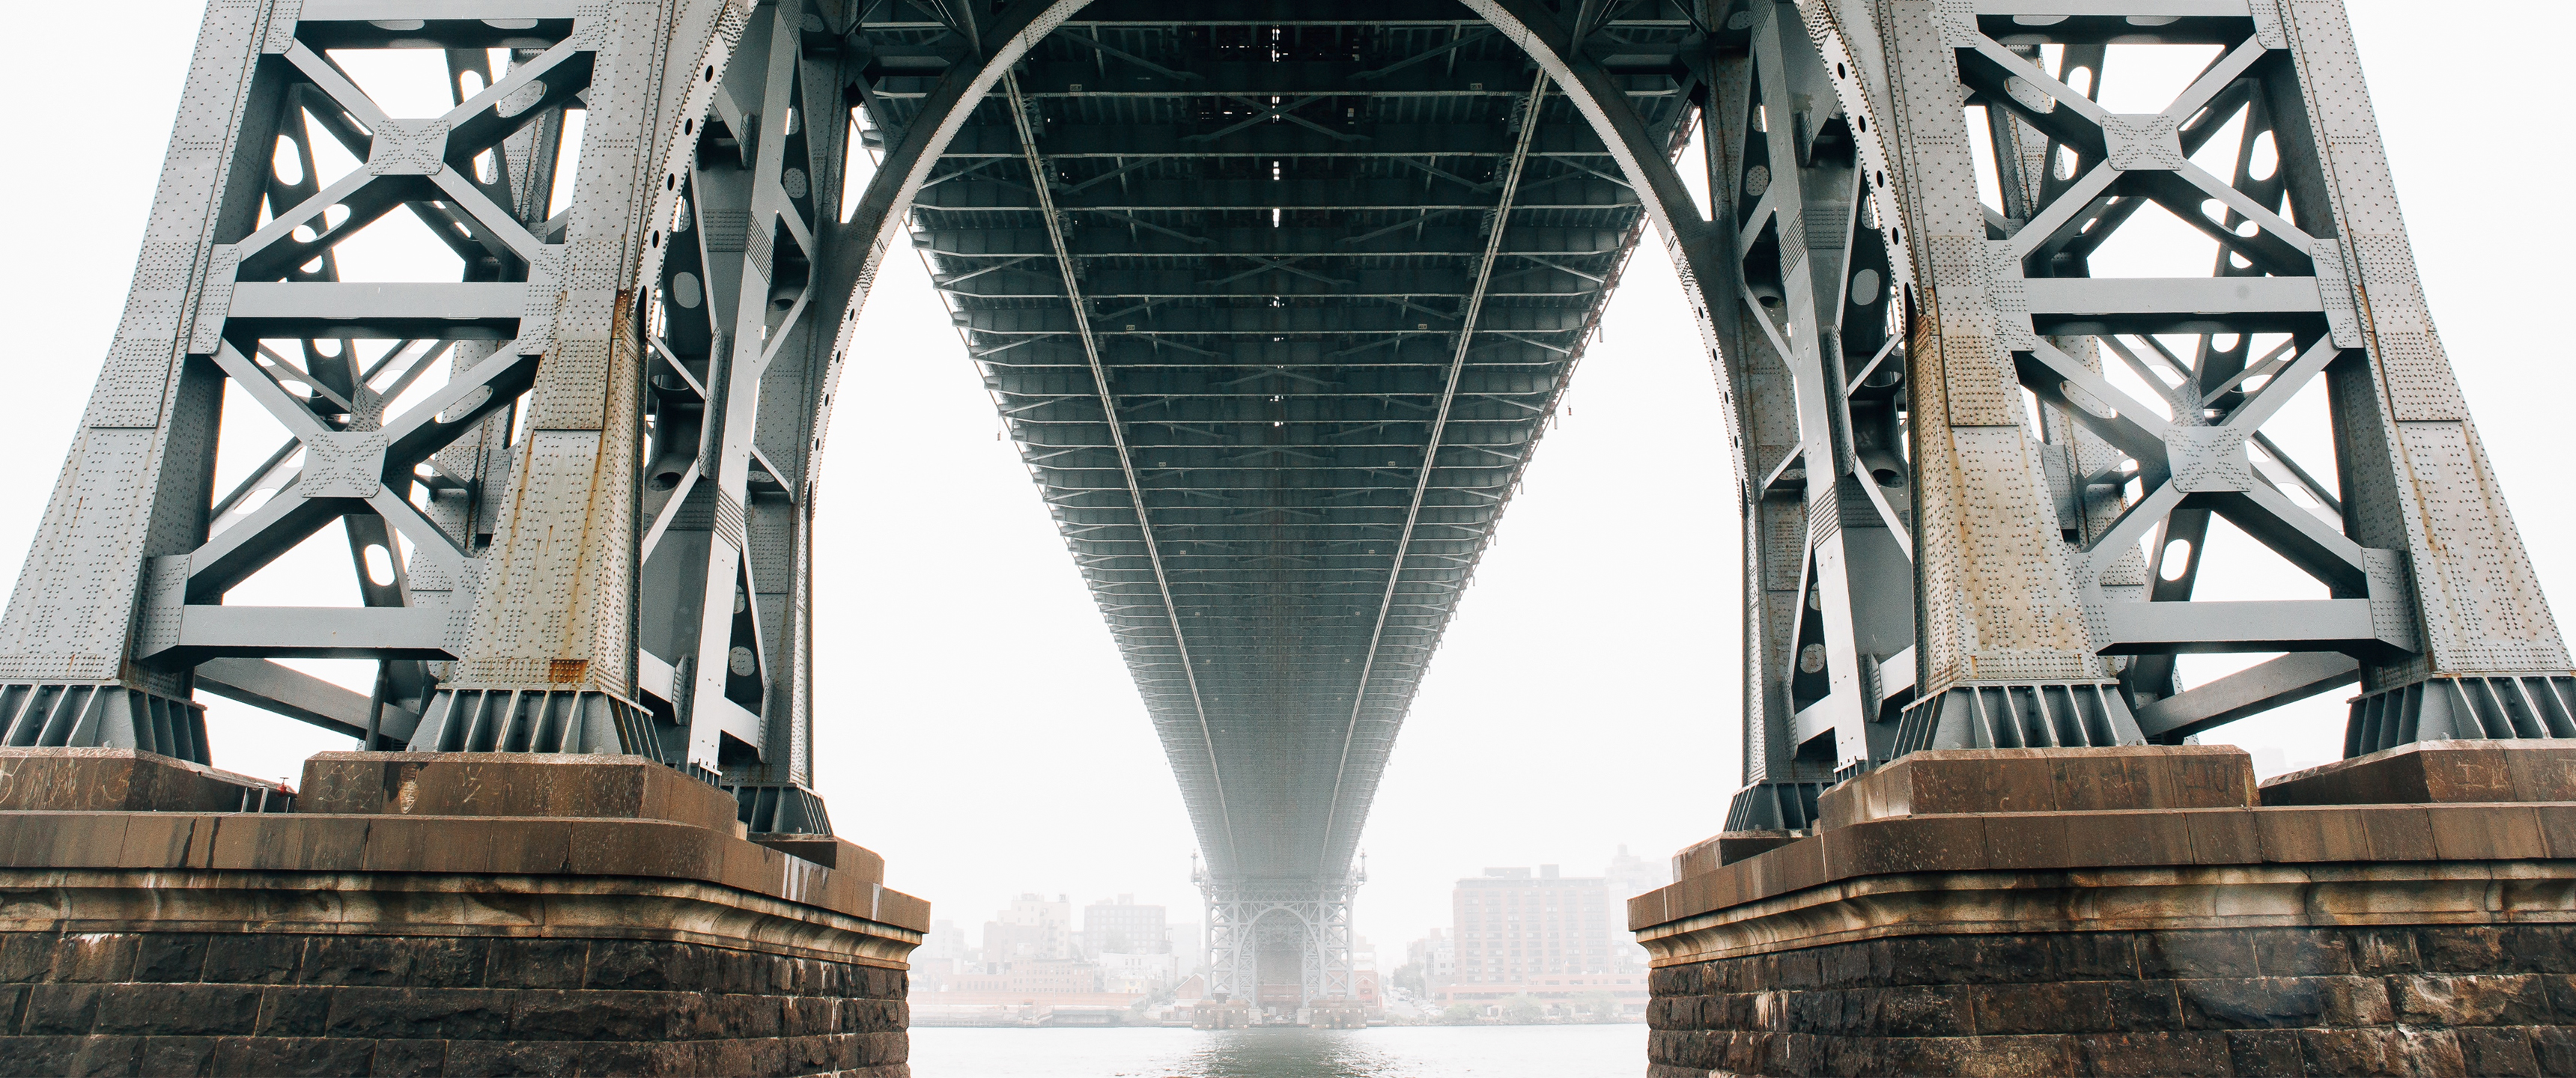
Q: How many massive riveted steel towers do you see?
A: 2